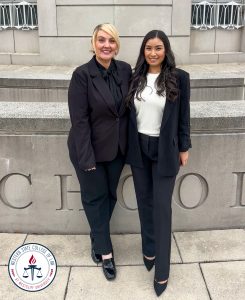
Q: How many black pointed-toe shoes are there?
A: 2